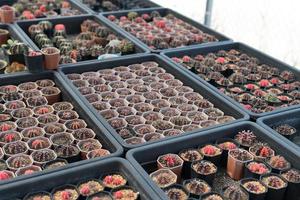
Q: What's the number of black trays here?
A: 11